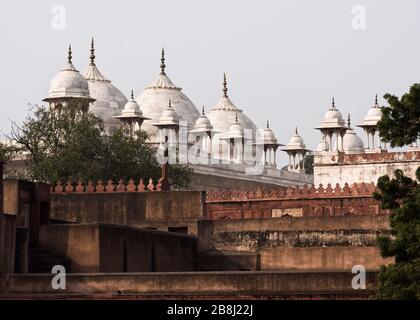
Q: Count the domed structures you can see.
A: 13